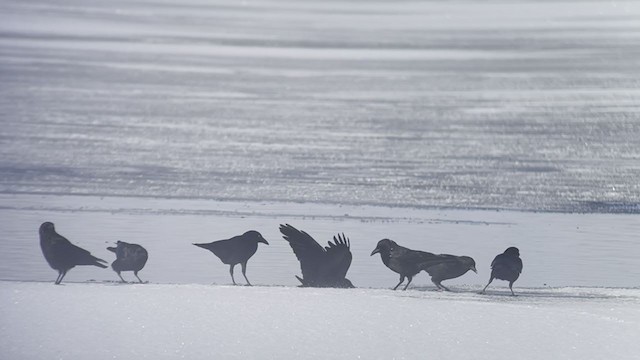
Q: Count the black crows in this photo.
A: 7